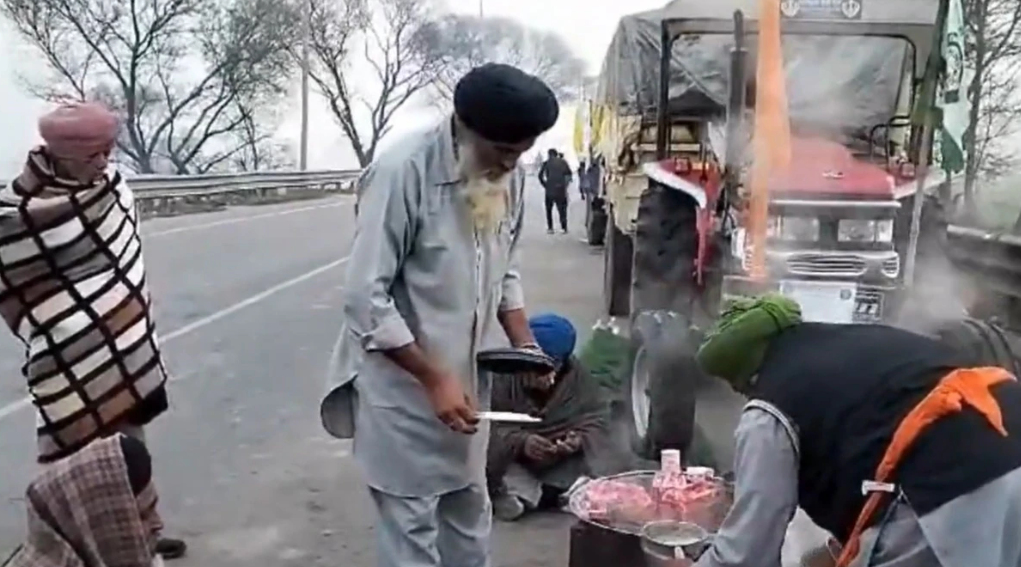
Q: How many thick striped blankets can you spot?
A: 1